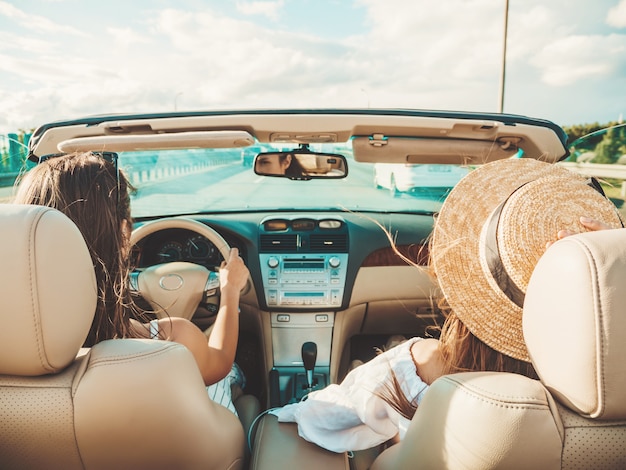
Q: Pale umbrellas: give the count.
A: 0